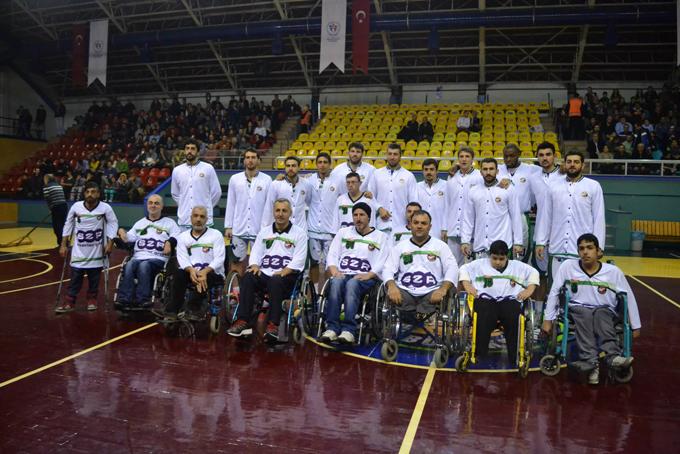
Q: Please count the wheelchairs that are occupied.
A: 7